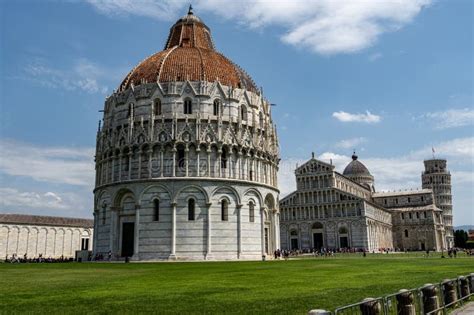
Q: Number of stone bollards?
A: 7